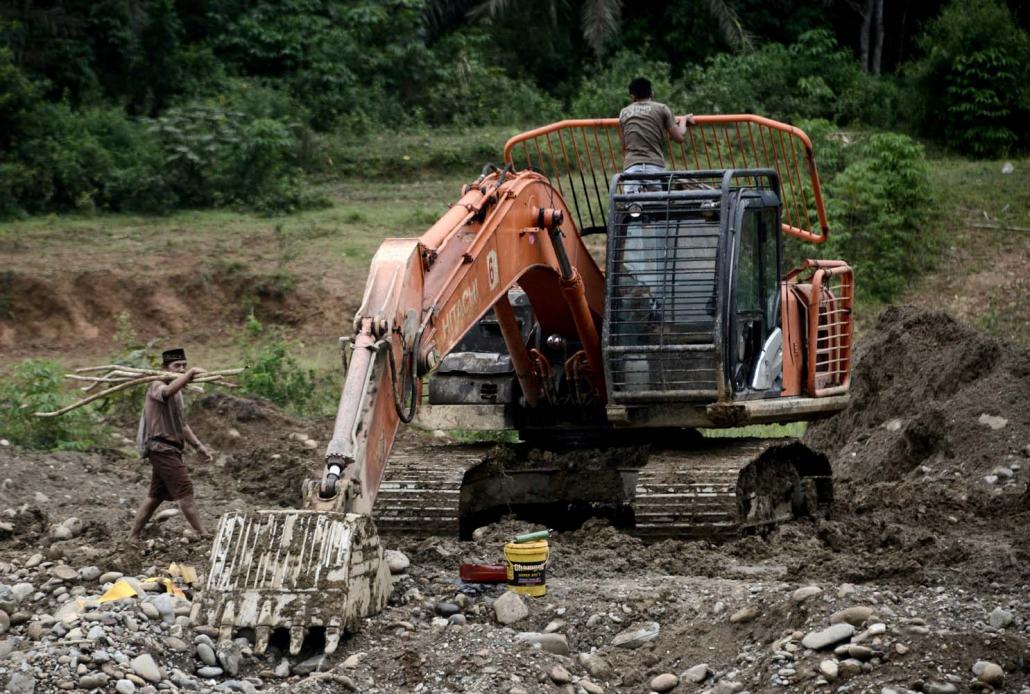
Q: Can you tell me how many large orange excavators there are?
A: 1